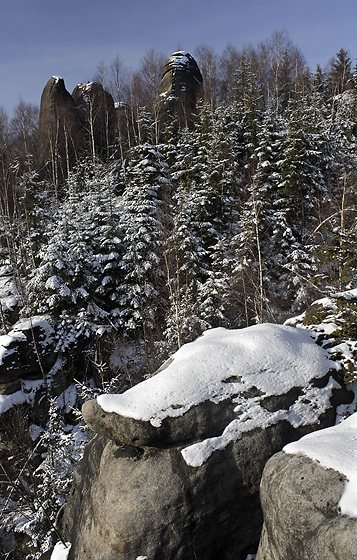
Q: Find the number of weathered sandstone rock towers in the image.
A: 3